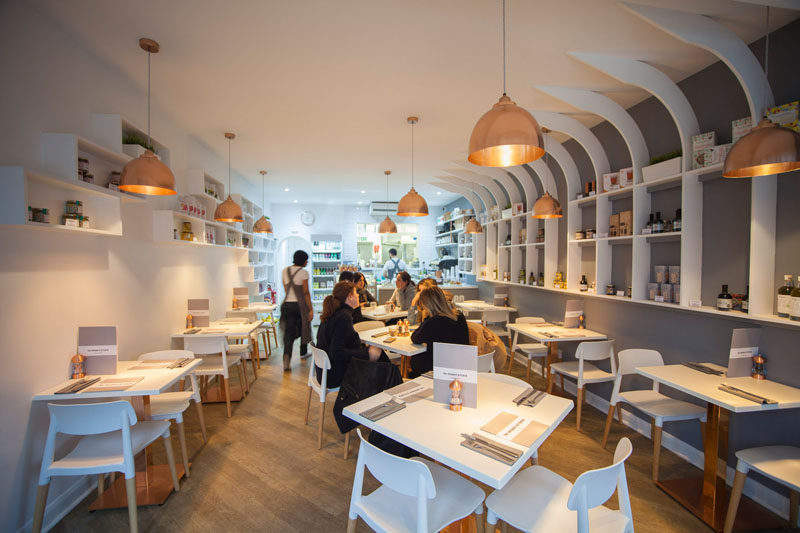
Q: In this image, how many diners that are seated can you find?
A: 6